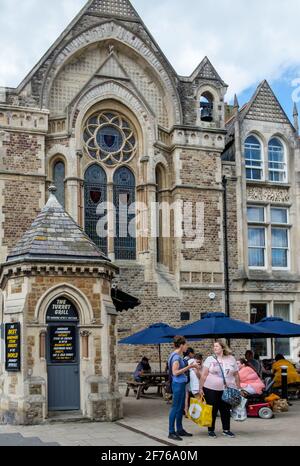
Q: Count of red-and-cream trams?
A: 0